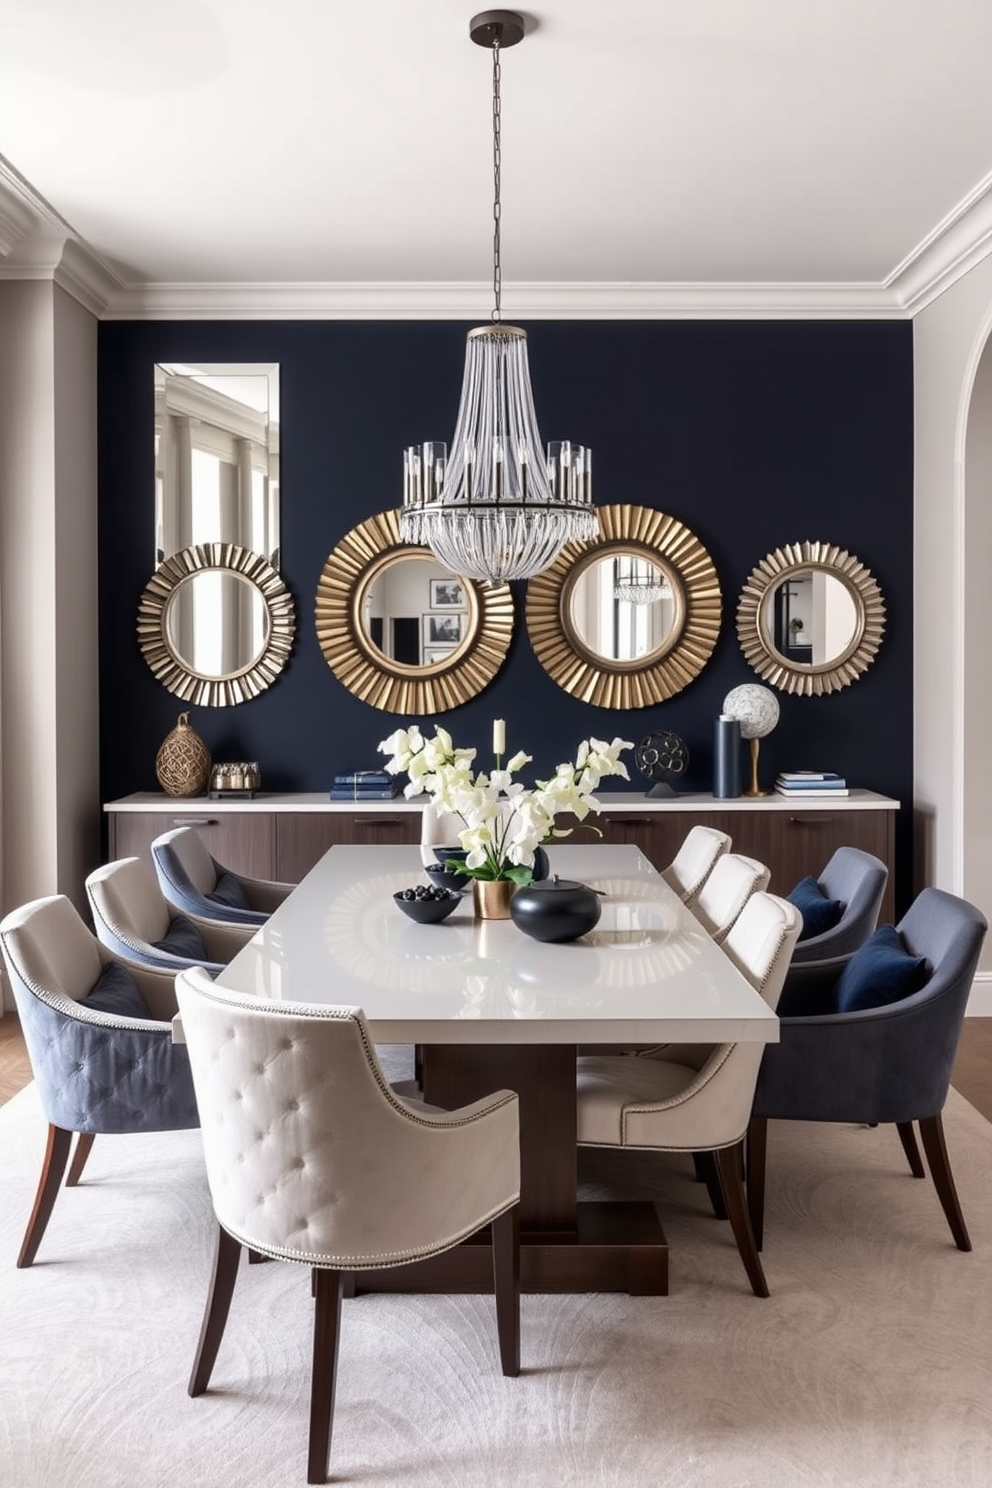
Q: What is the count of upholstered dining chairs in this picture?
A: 10